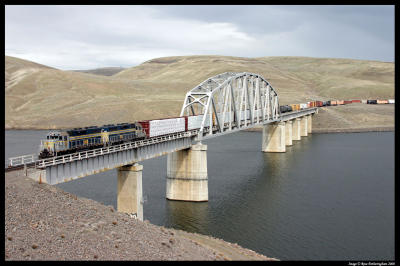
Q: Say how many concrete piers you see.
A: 7